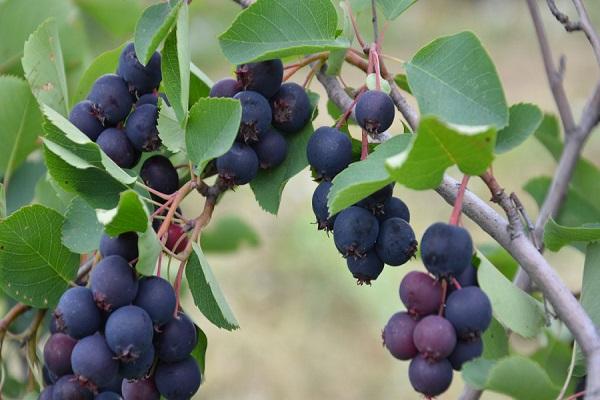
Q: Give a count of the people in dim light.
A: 0